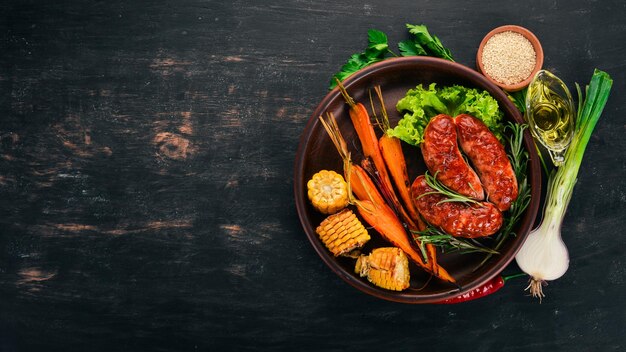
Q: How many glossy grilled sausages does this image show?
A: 3